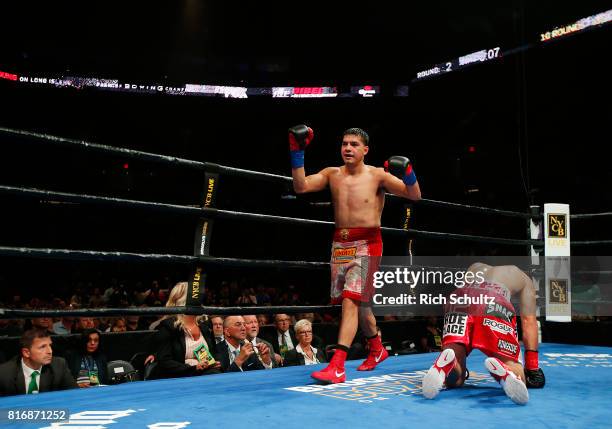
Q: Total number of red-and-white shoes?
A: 4